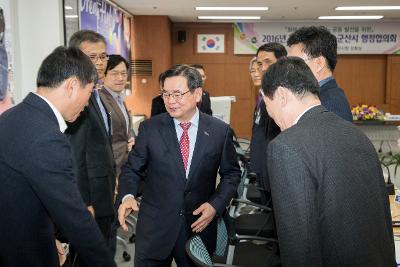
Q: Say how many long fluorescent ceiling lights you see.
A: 4